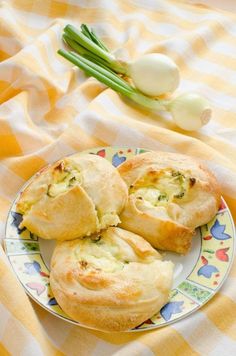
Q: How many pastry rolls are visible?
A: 3